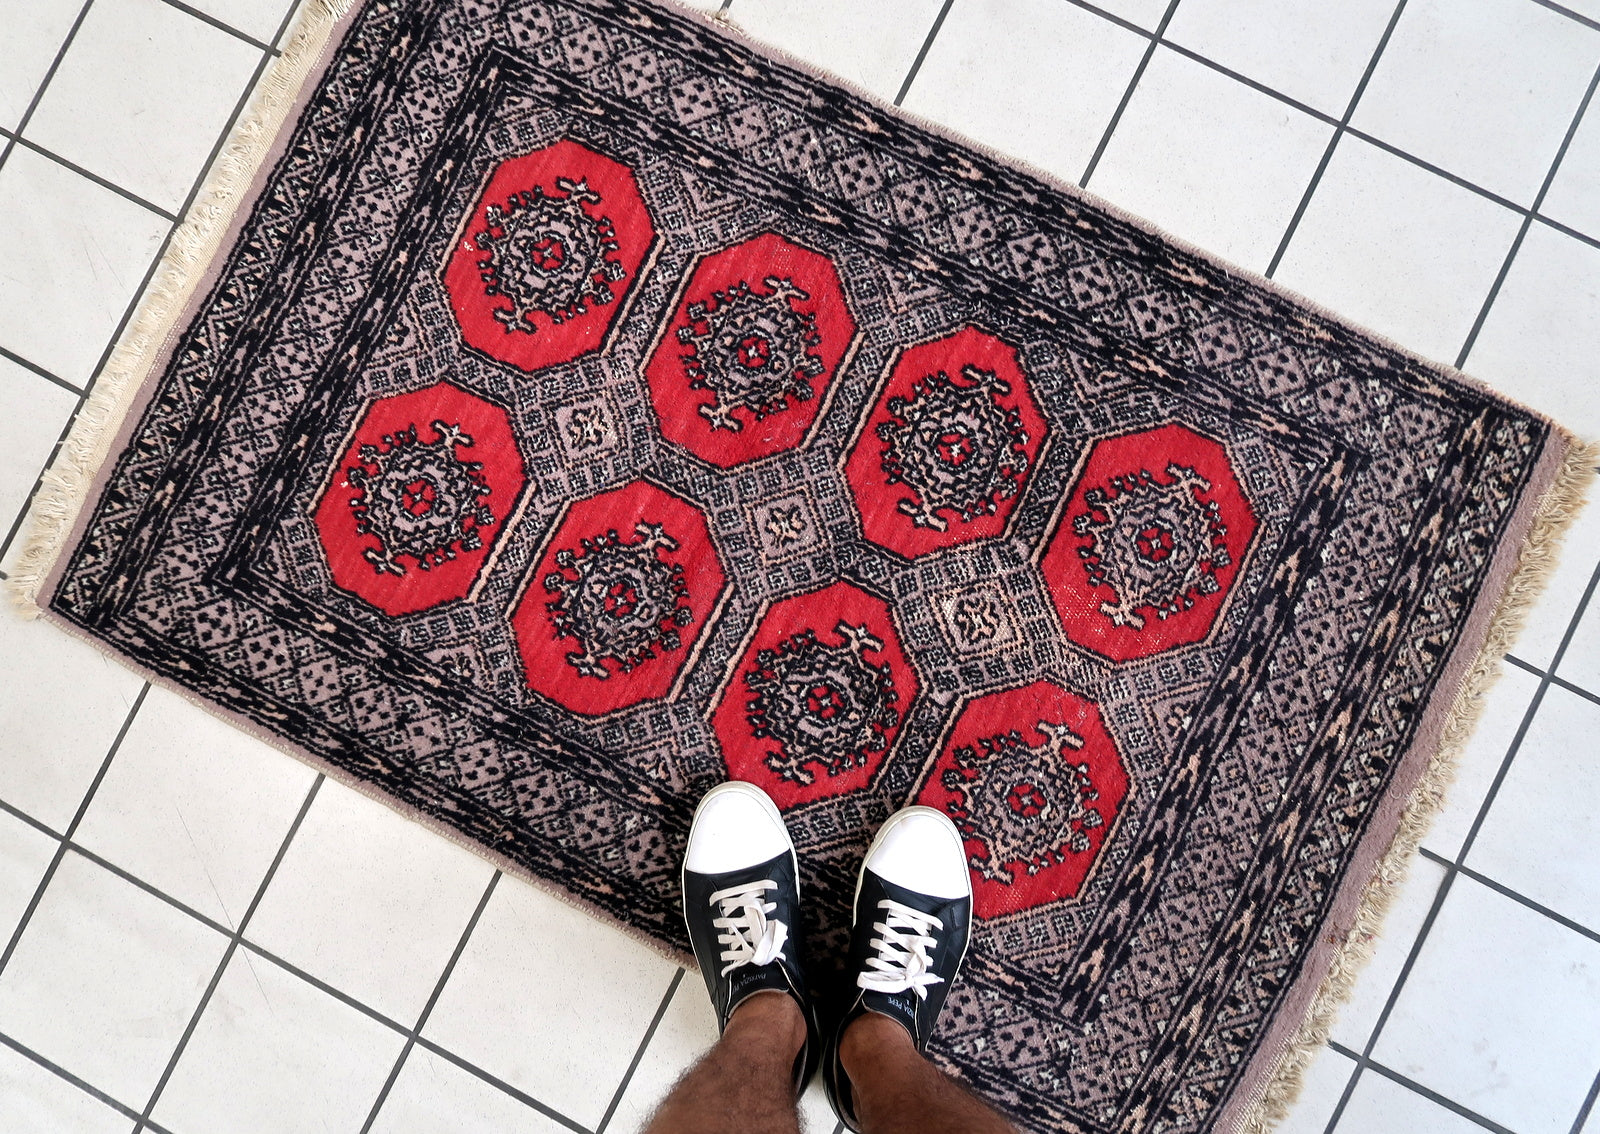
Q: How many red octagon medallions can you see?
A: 8